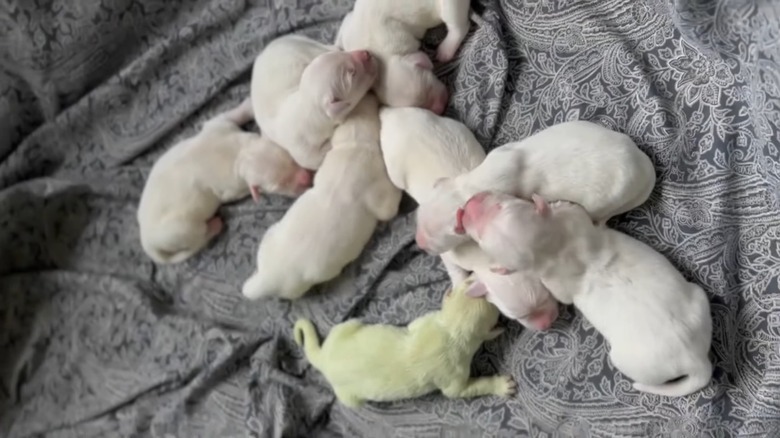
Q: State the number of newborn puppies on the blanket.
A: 8